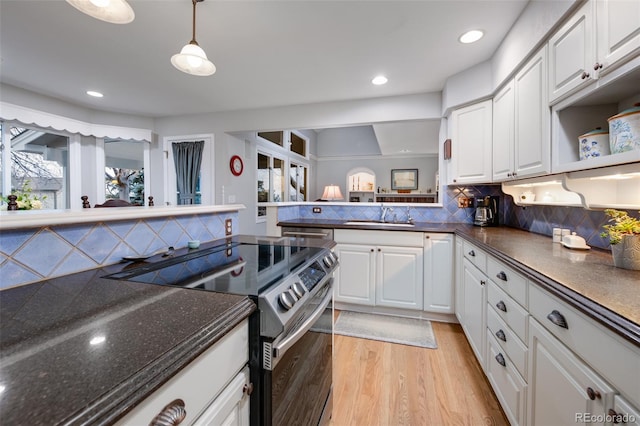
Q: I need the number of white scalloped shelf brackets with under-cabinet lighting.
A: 2